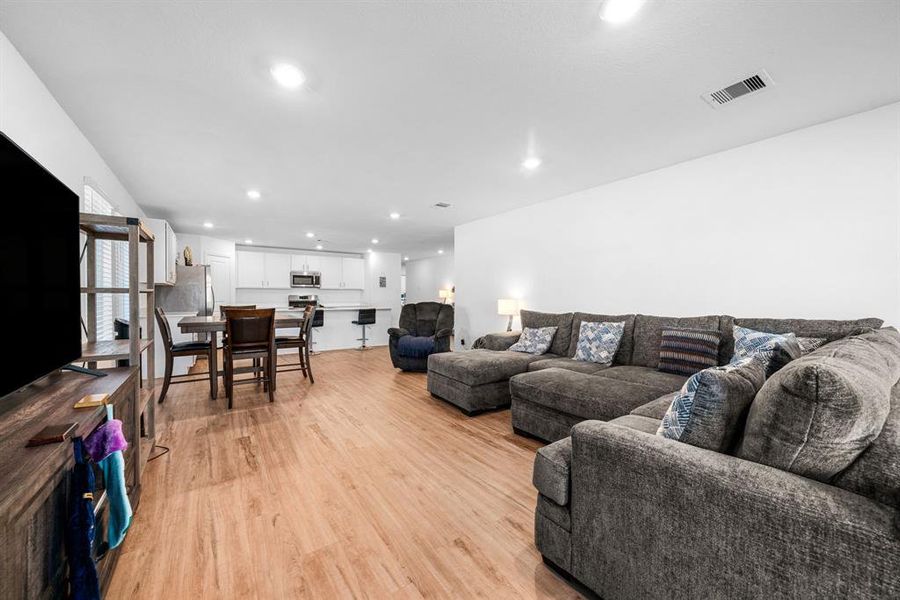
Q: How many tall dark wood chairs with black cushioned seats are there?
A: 4